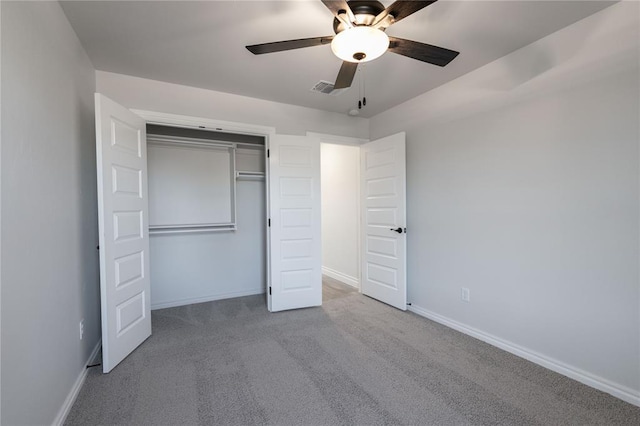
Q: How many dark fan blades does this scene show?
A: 5